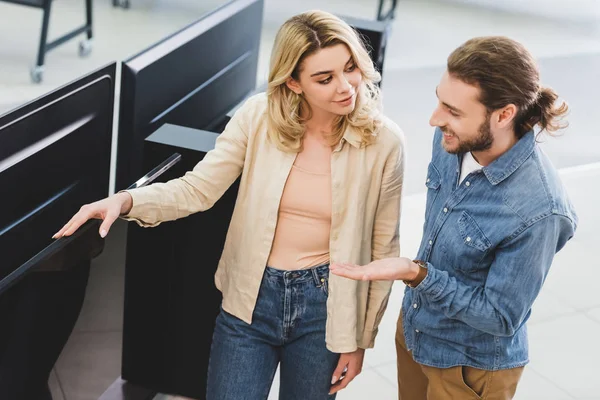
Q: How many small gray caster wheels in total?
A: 2